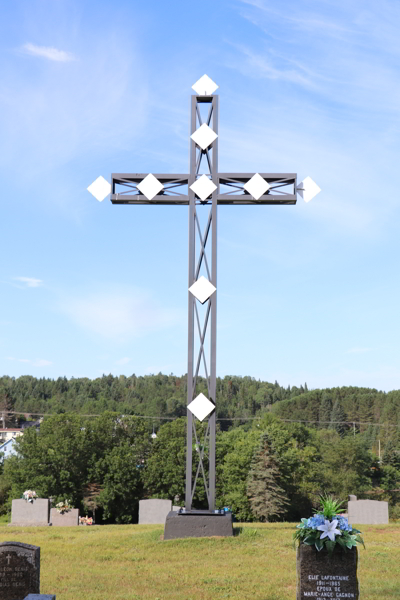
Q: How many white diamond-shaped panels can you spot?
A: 9